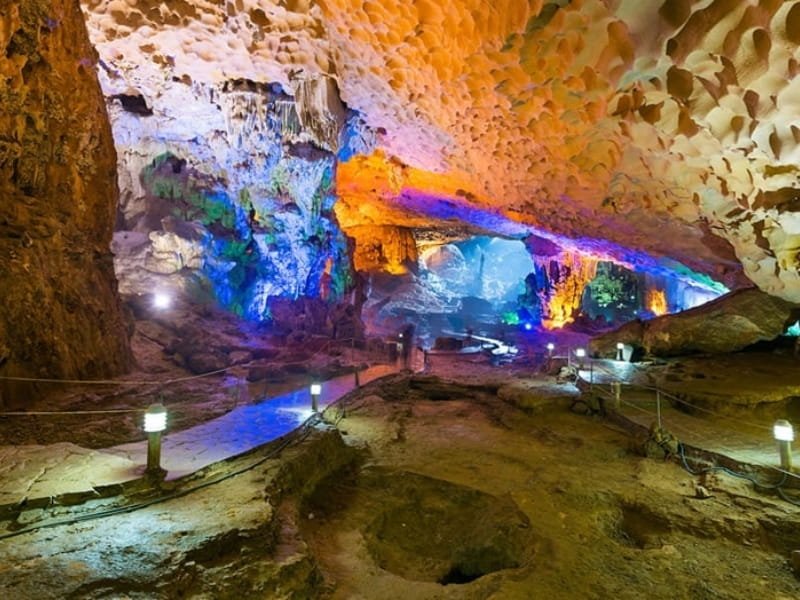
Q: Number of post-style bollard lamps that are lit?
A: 6